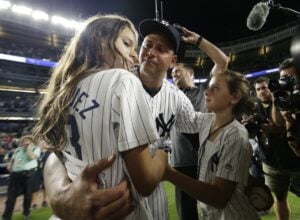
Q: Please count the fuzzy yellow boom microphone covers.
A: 0